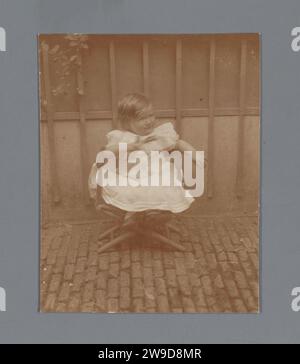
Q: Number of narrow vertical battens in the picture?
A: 7